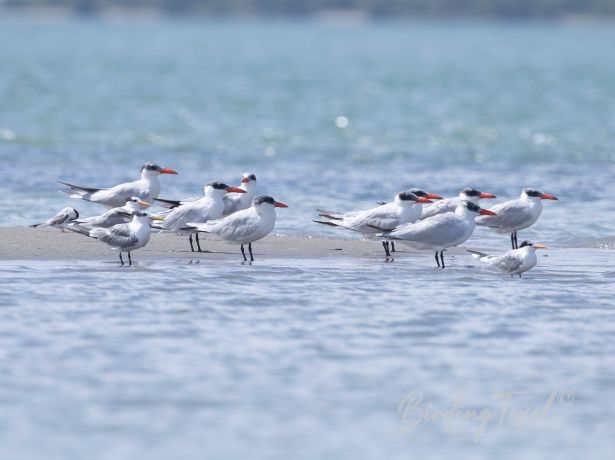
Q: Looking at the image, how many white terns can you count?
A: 13